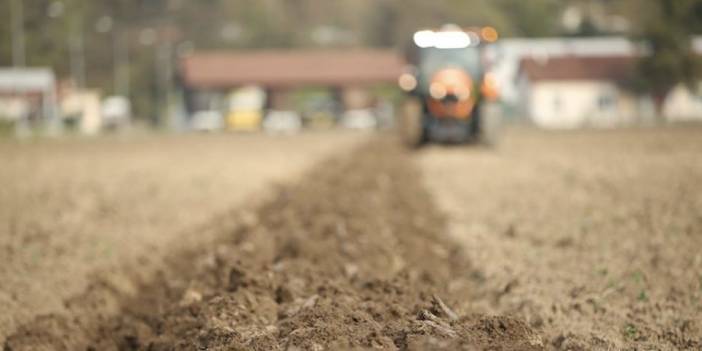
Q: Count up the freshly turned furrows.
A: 1